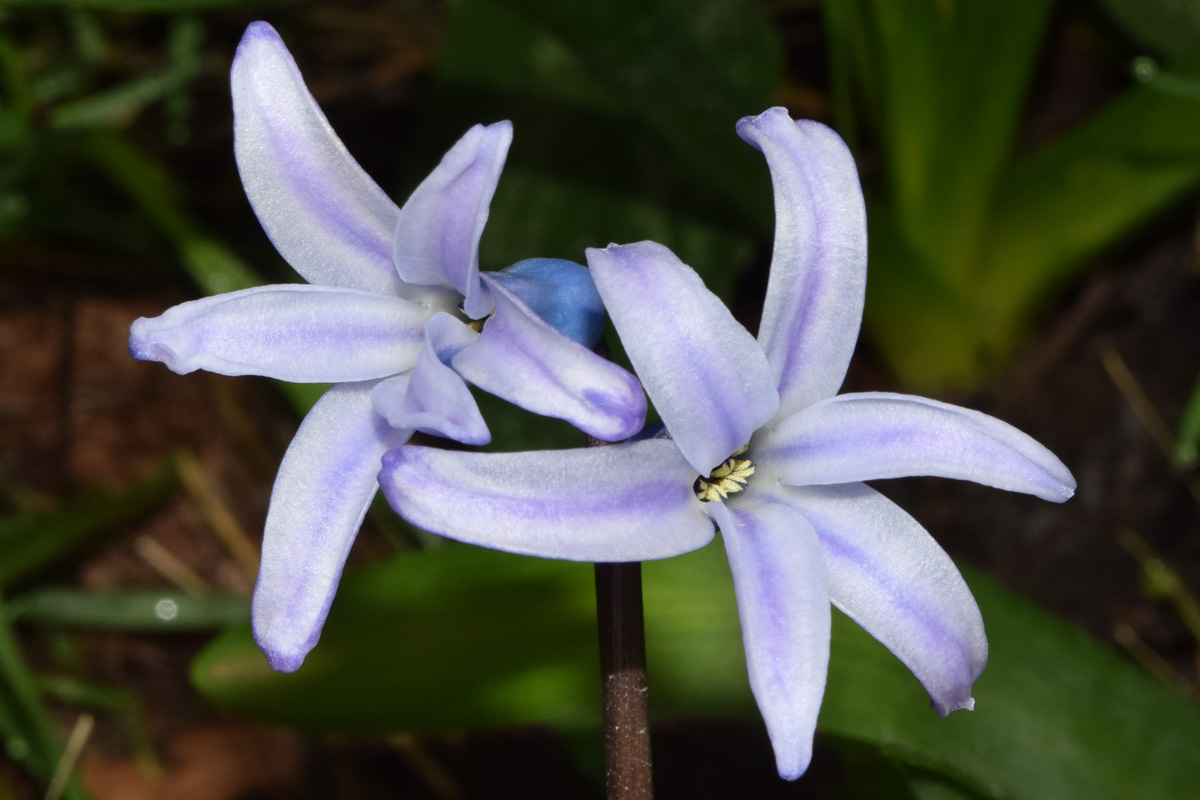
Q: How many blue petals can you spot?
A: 12